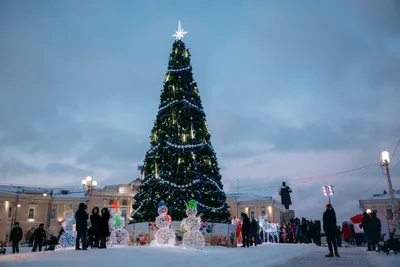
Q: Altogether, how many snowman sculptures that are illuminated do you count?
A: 4